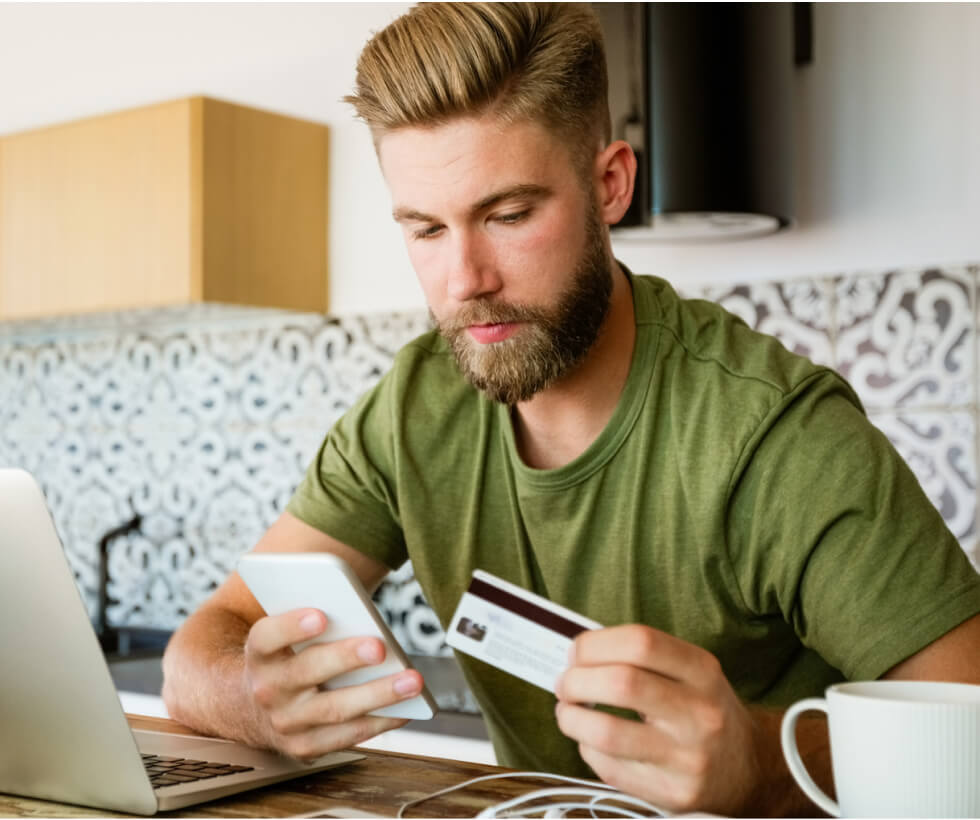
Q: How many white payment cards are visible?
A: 1